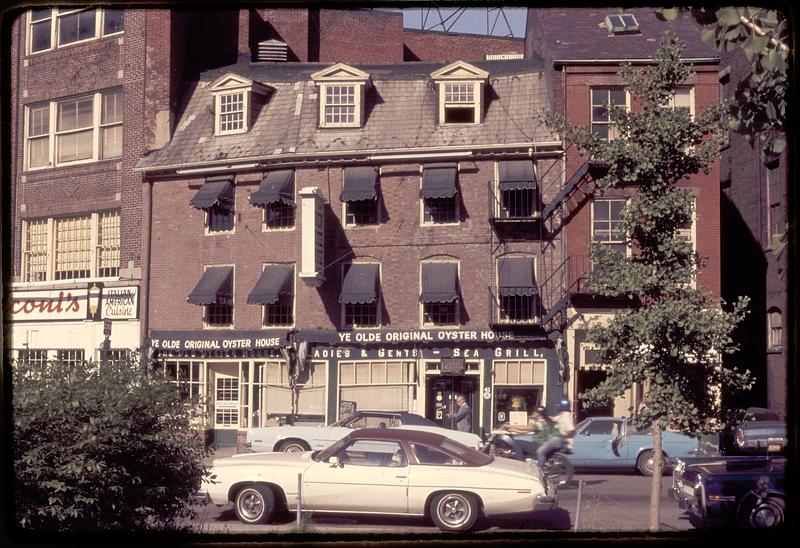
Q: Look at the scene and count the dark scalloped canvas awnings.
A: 10